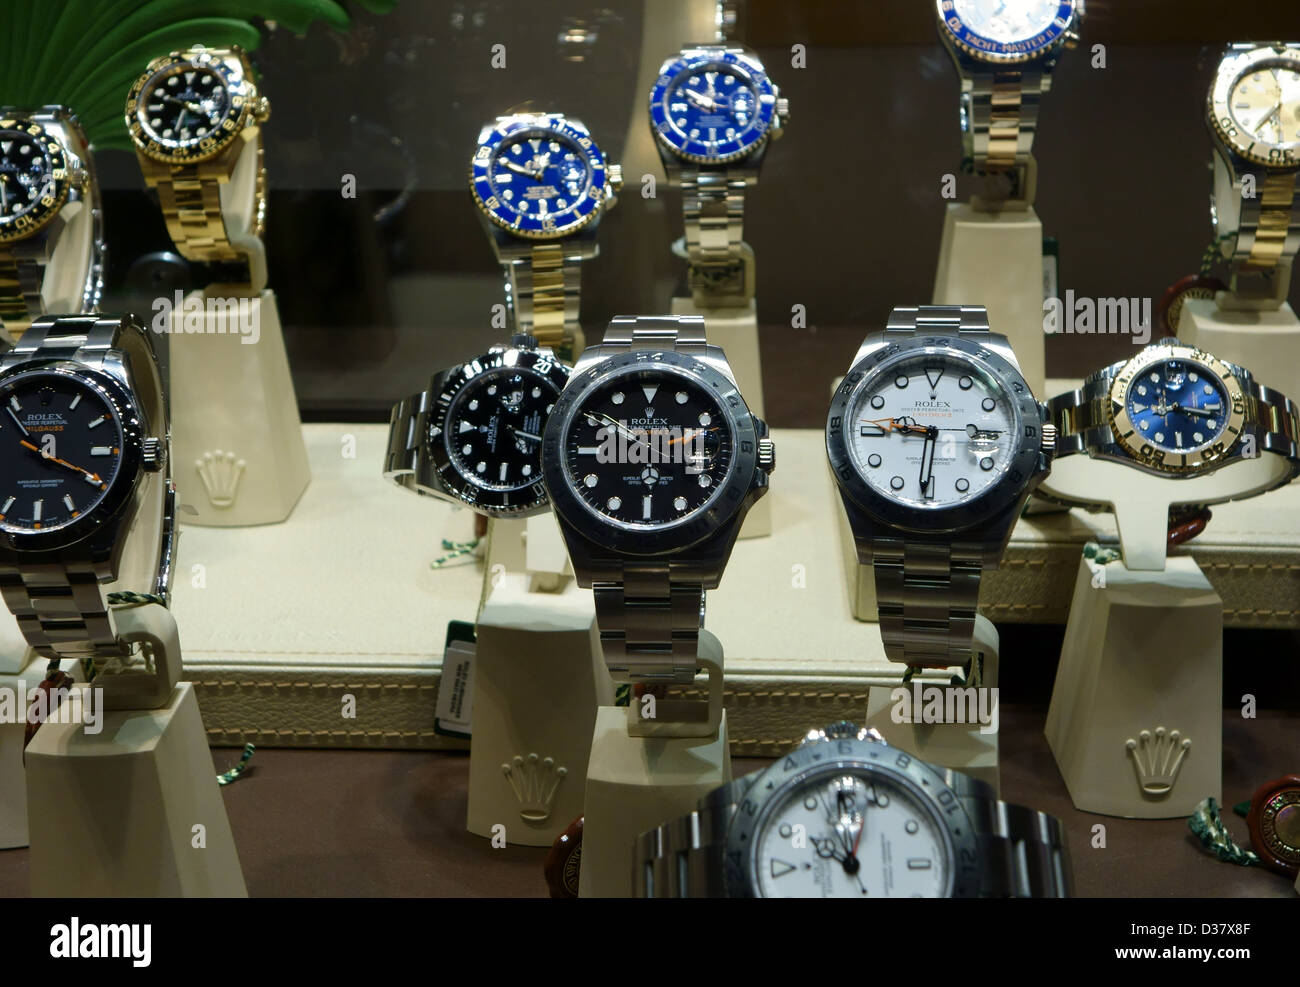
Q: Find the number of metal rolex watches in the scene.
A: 12